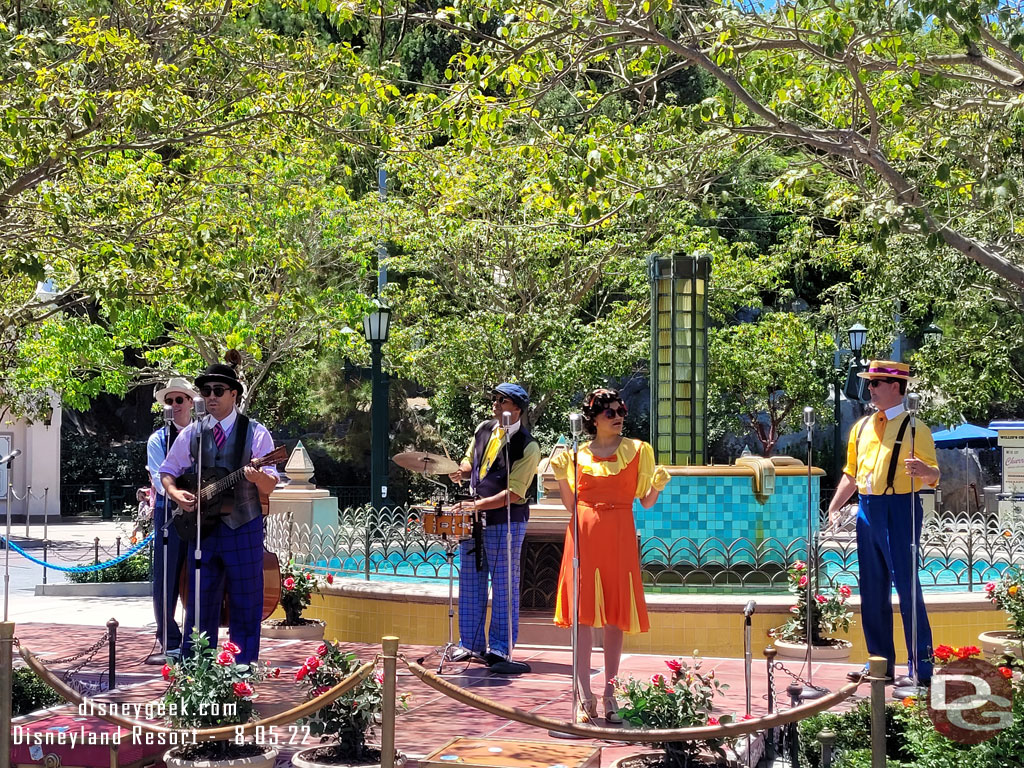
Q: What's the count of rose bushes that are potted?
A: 6